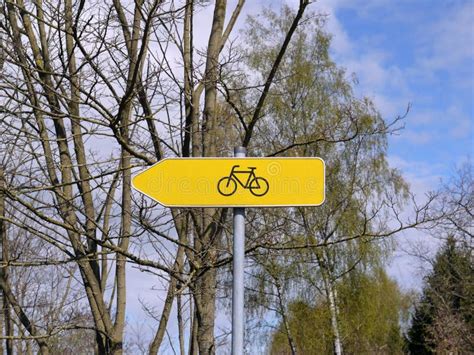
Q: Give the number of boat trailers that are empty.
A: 0